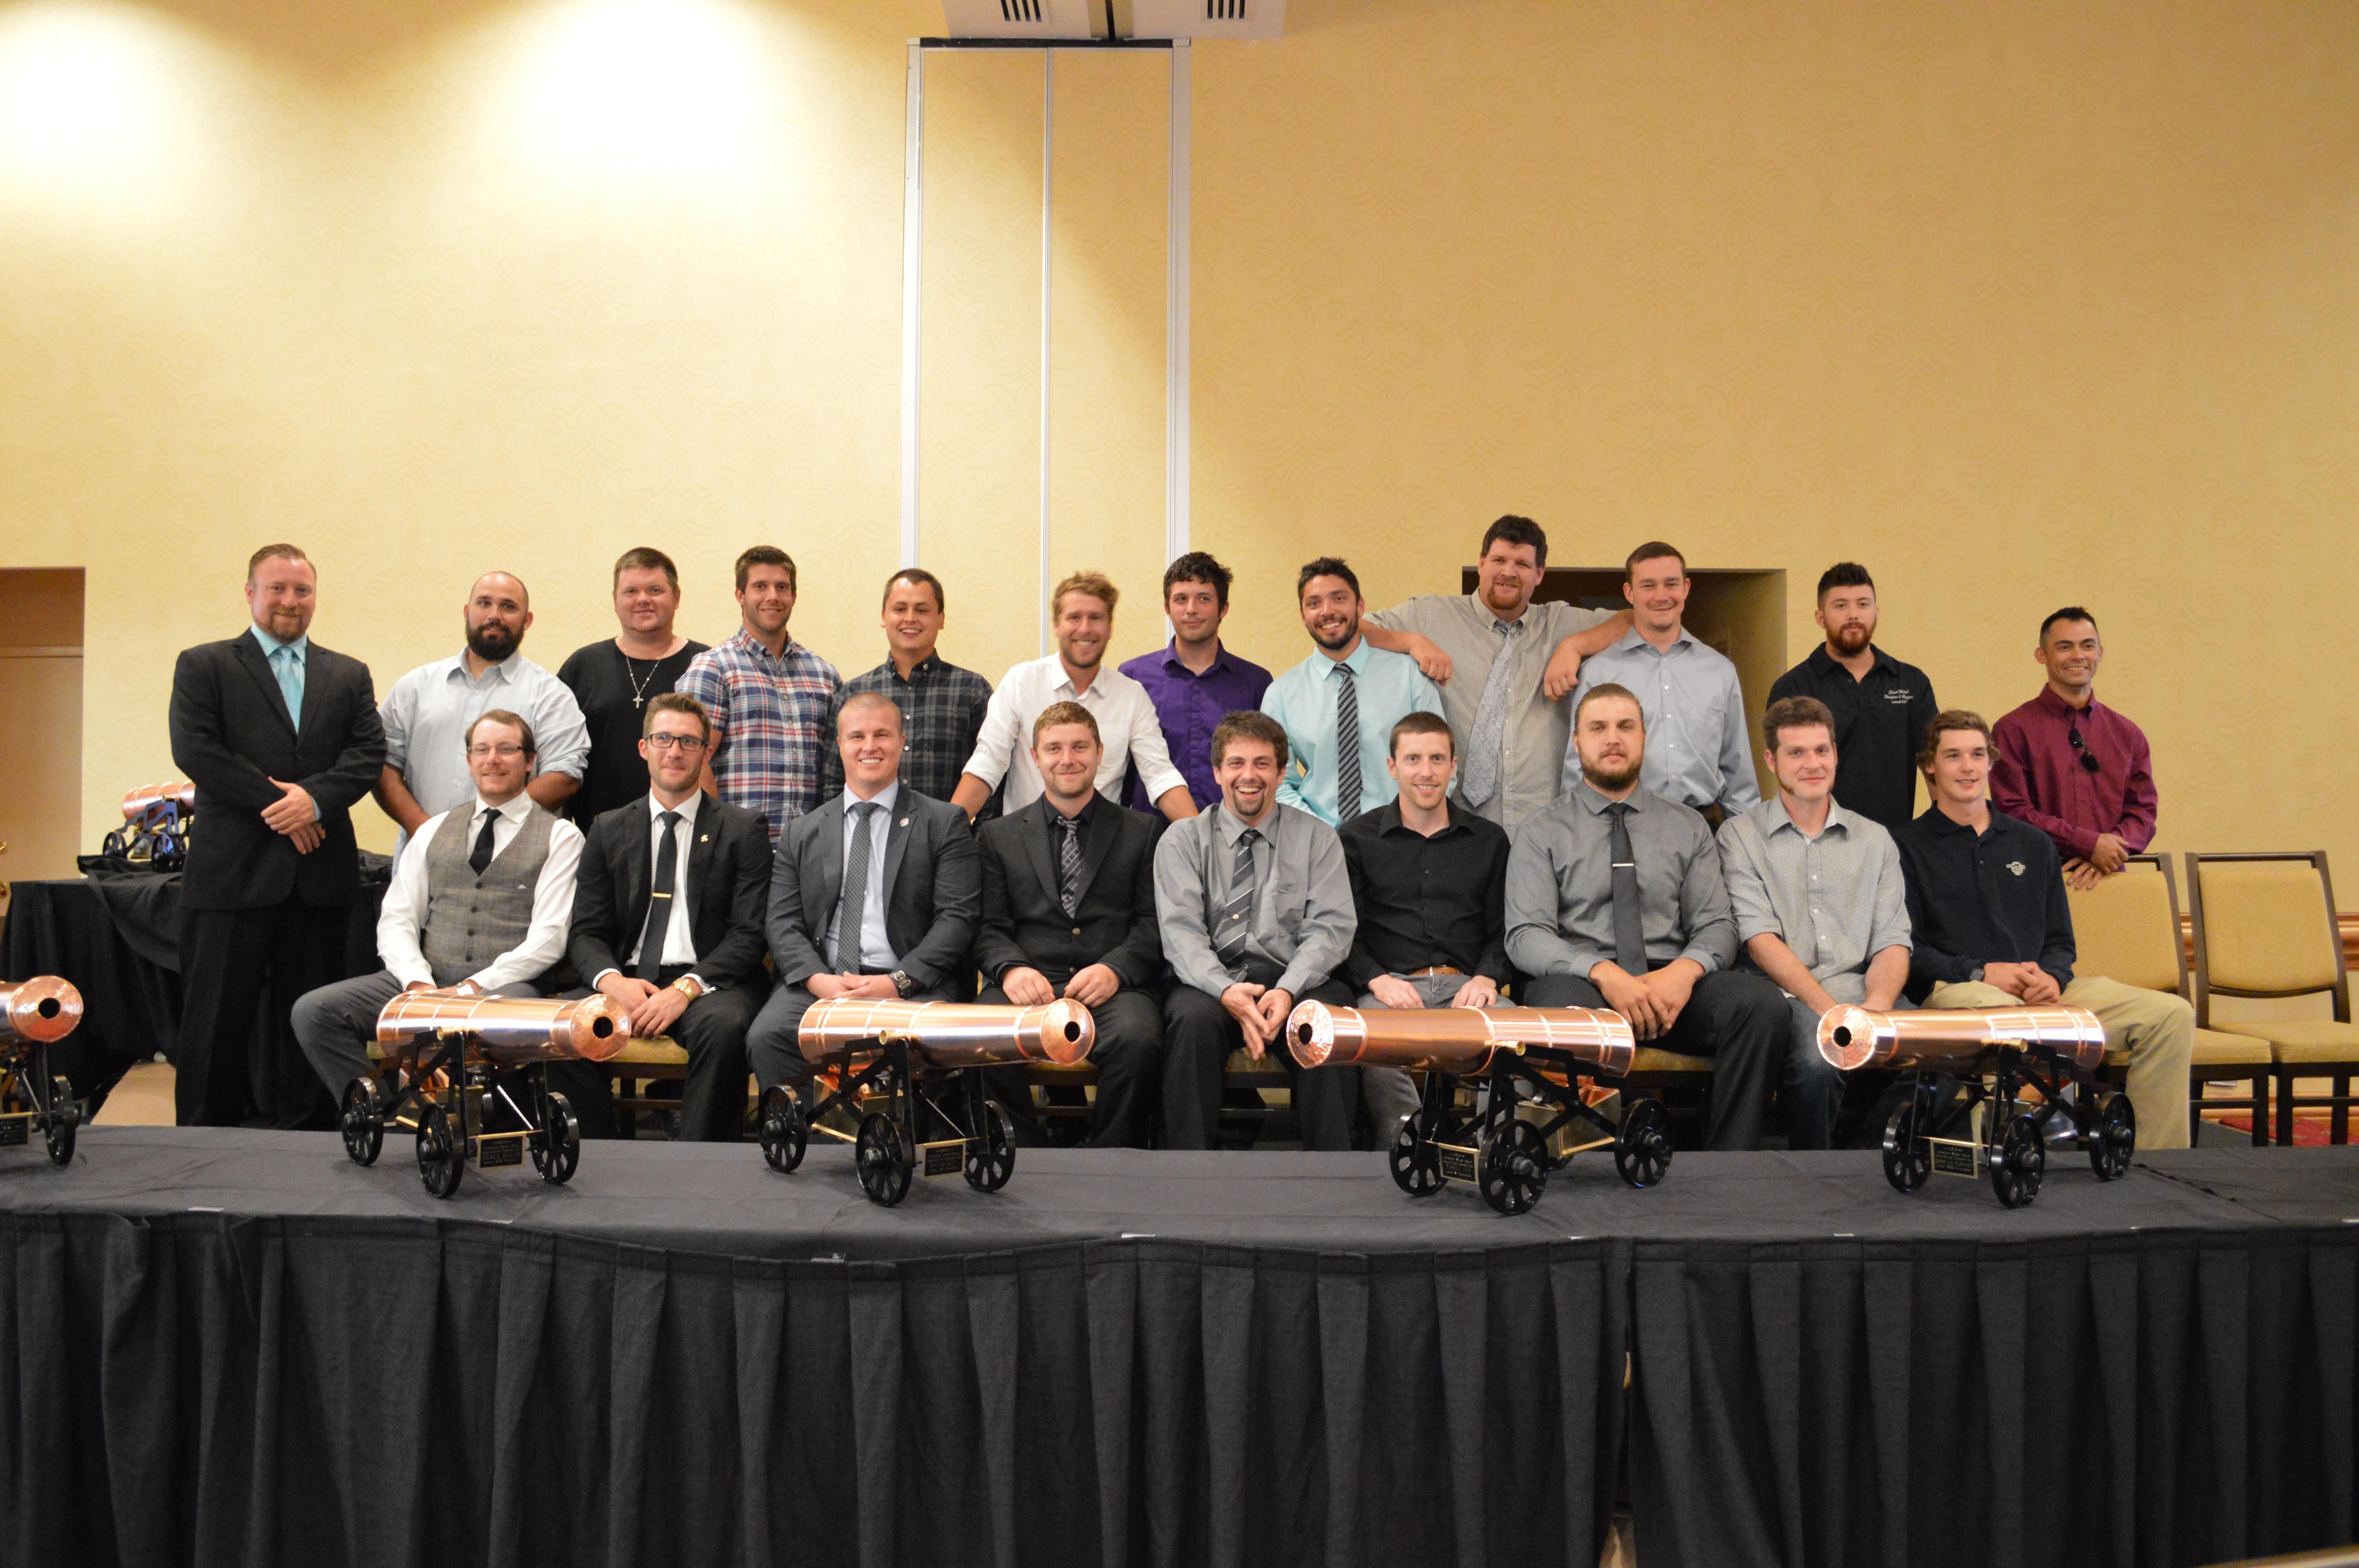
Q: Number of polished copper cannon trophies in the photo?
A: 6